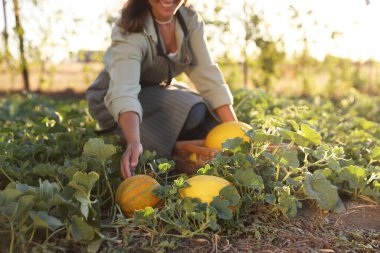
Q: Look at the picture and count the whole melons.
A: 3